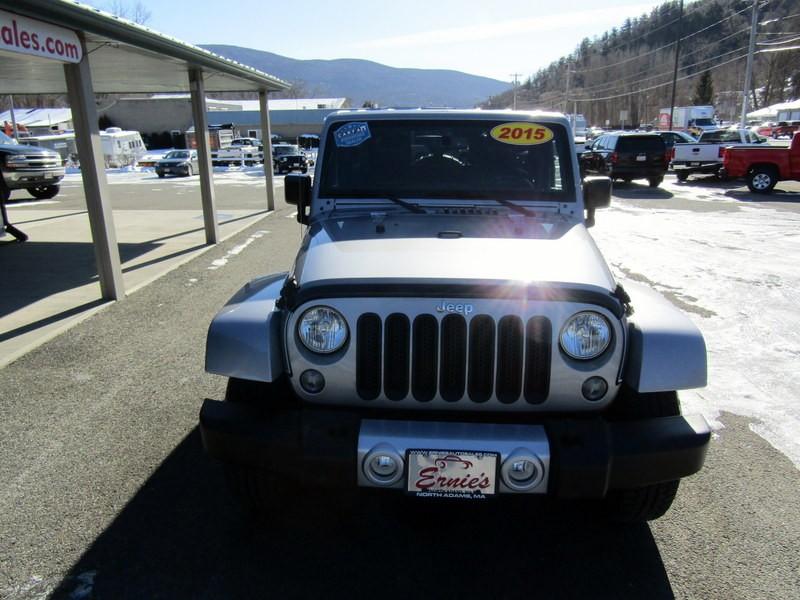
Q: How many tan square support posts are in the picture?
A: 3